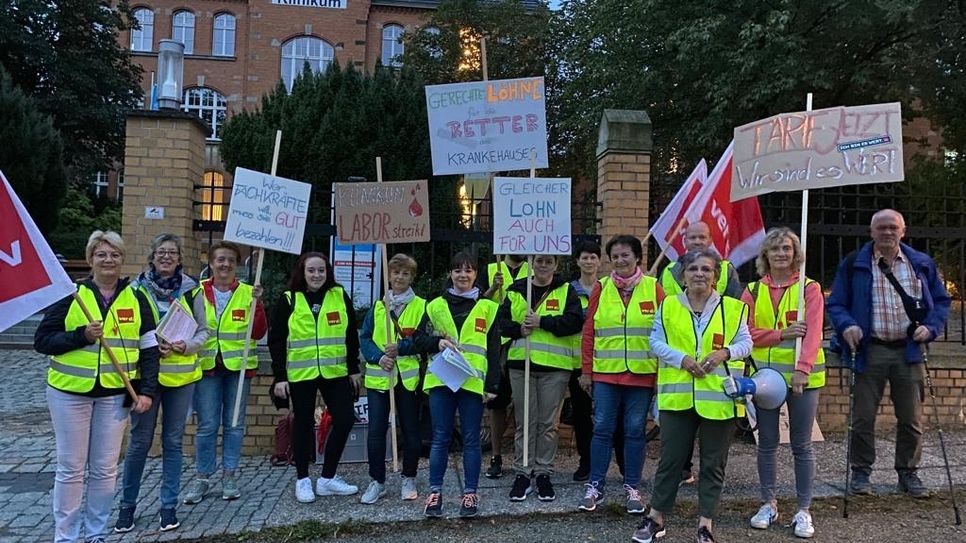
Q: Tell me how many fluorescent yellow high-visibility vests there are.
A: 13